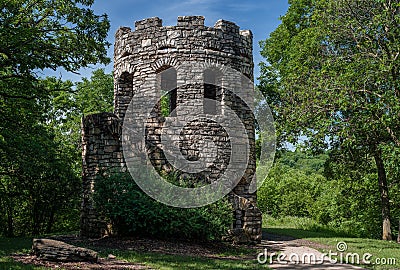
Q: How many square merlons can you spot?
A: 5